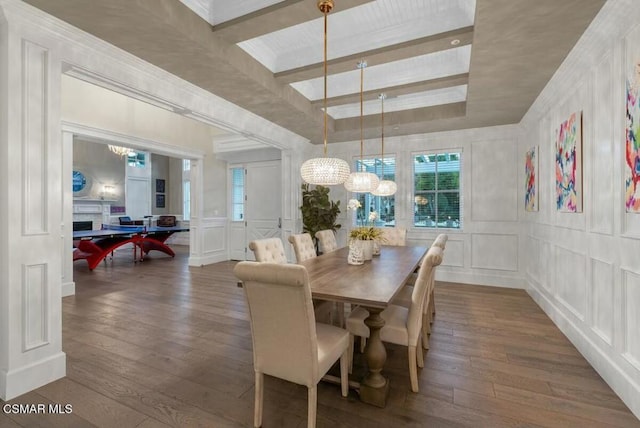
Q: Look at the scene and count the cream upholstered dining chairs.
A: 8